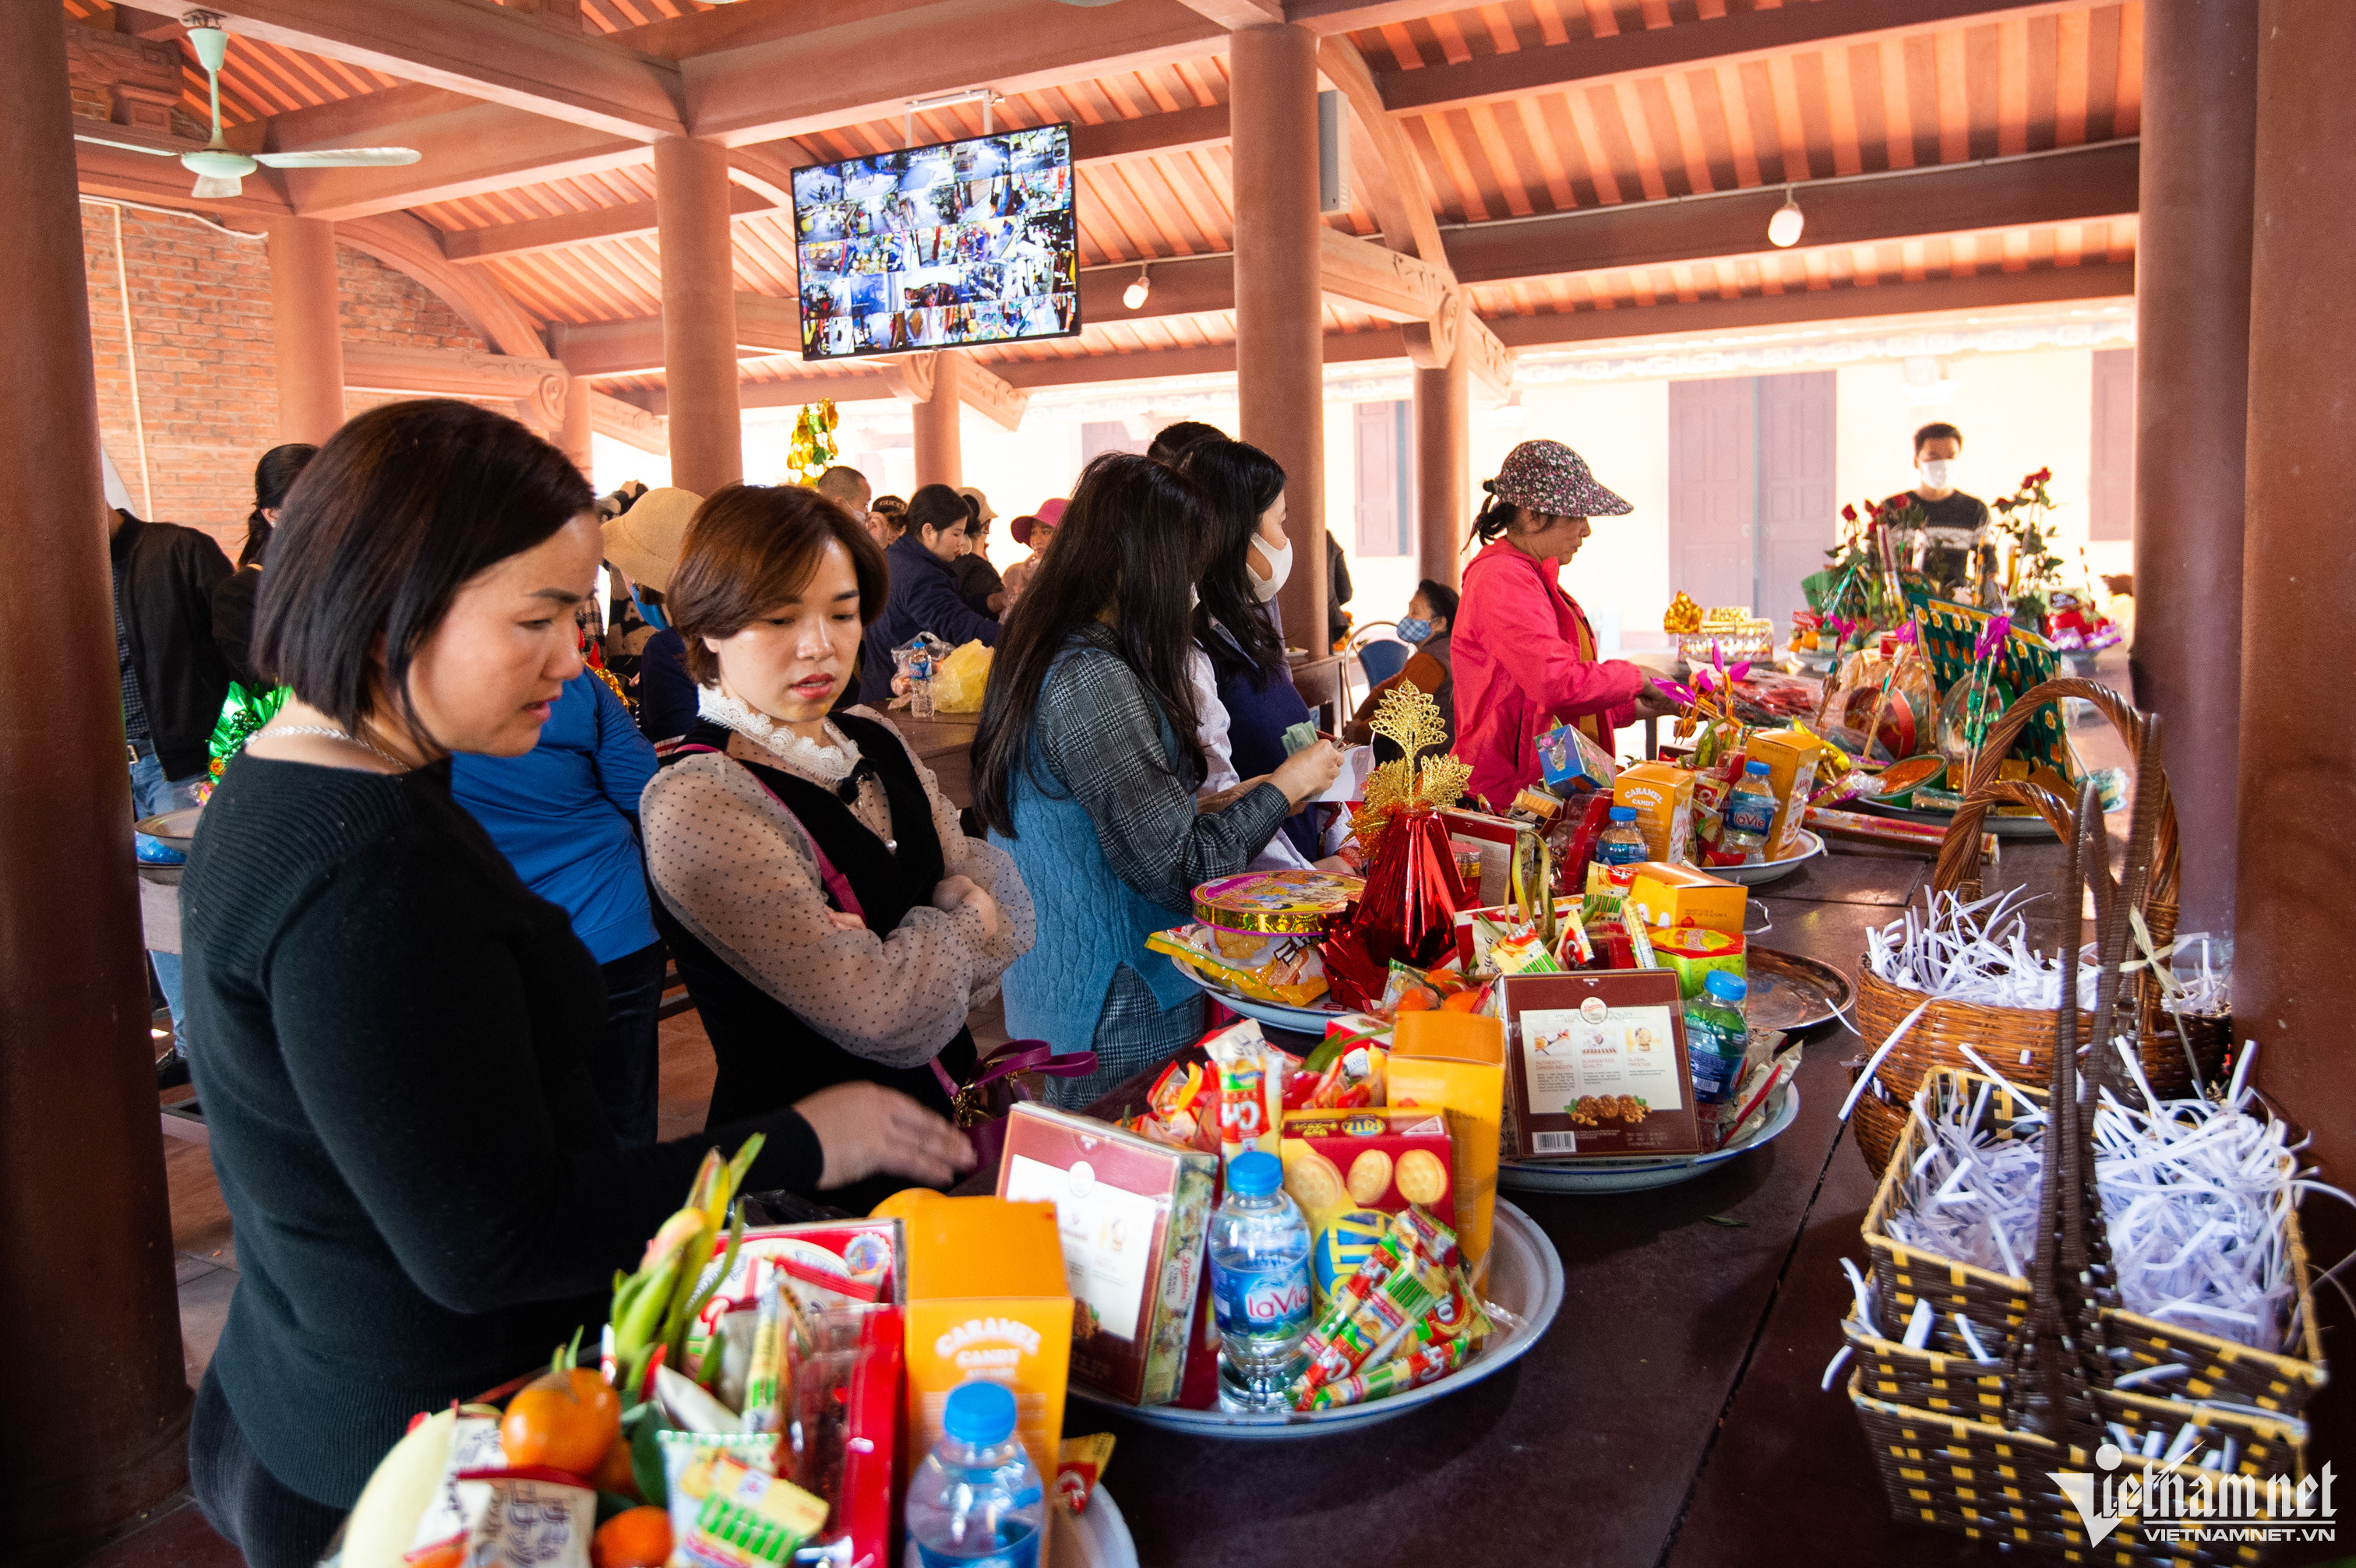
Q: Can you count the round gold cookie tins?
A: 1